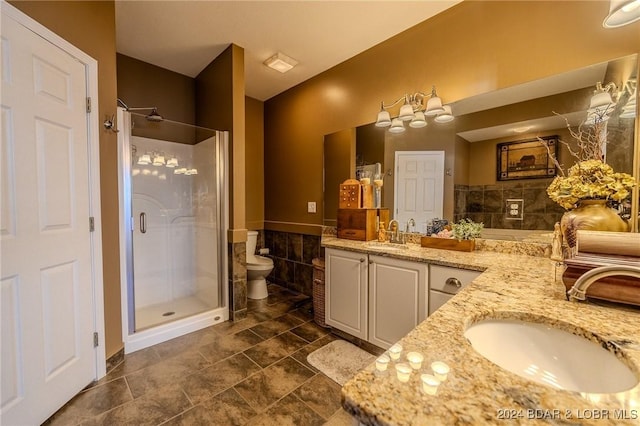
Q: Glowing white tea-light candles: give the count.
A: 6